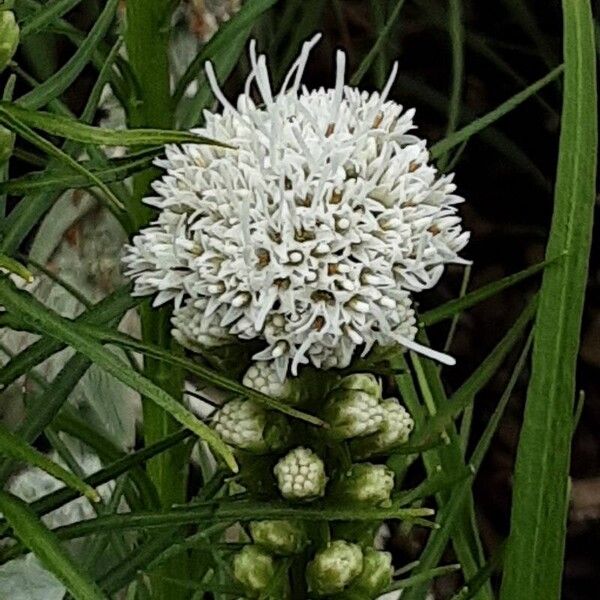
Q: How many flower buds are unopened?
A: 11